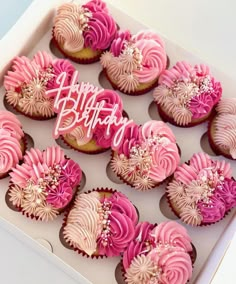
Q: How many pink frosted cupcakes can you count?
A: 12